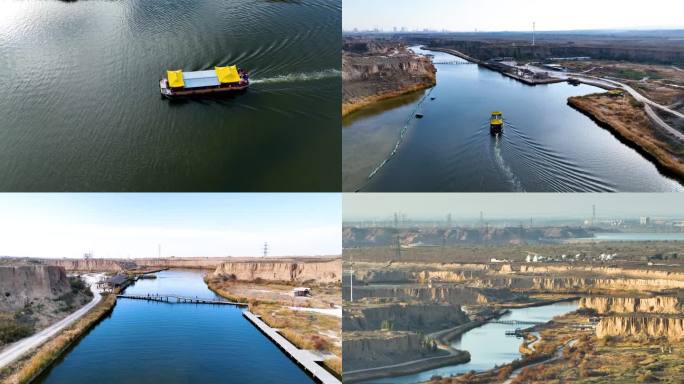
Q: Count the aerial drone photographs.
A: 4